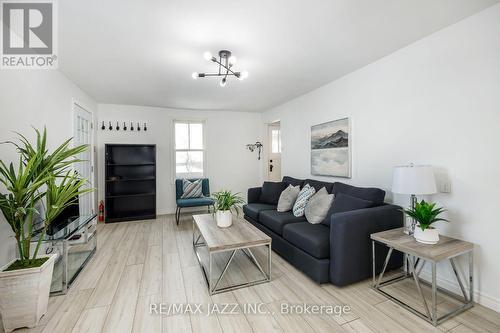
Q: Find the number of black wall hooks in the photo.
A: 7